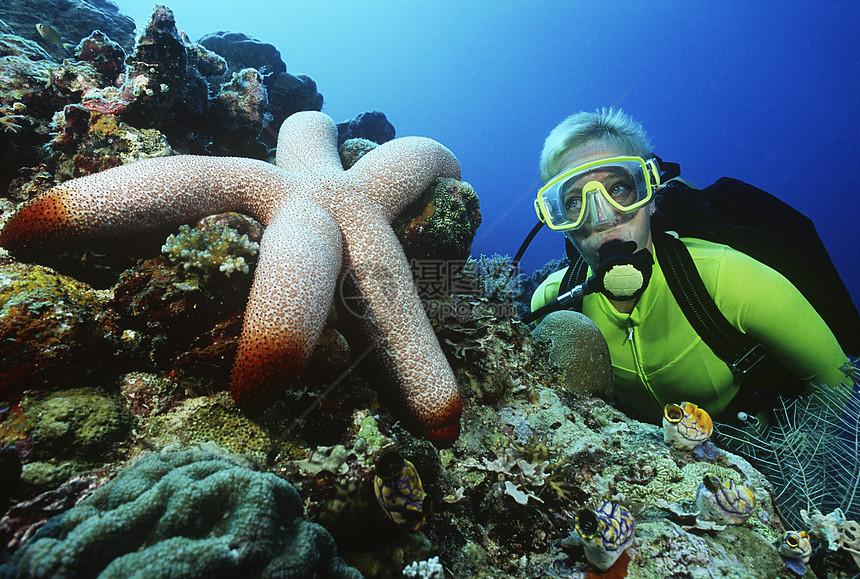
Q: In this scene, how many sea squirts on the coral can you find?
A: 5